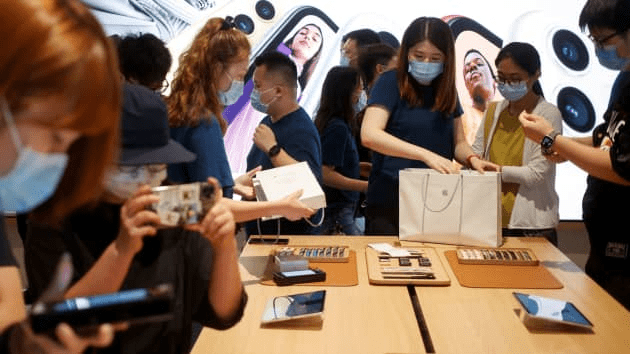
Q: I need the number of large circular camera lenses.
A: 4